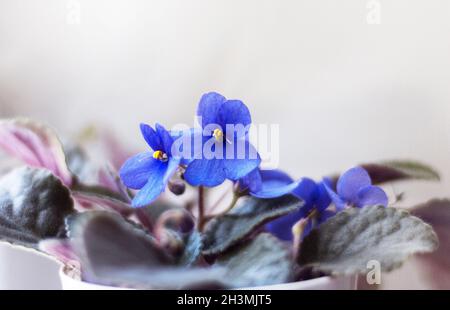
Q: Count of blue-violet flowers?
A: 5